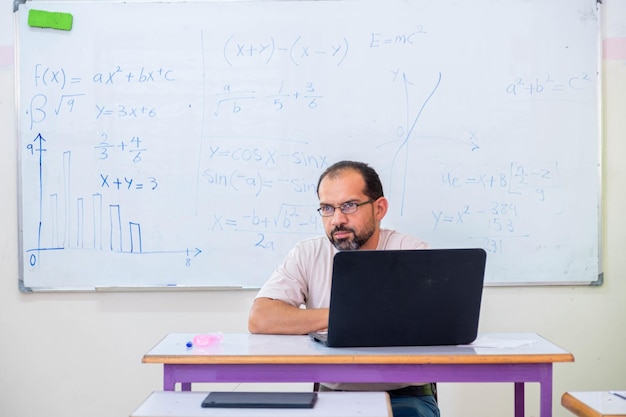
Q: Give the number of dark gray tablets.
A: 1